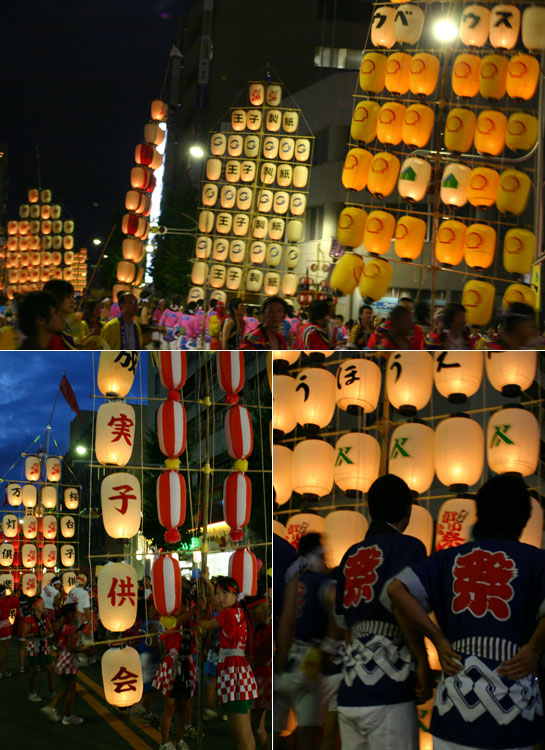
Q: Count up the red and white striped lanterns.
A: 8